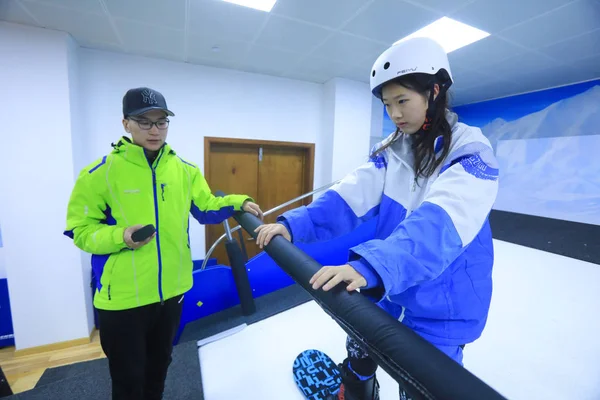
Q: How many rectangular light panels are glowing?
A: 2